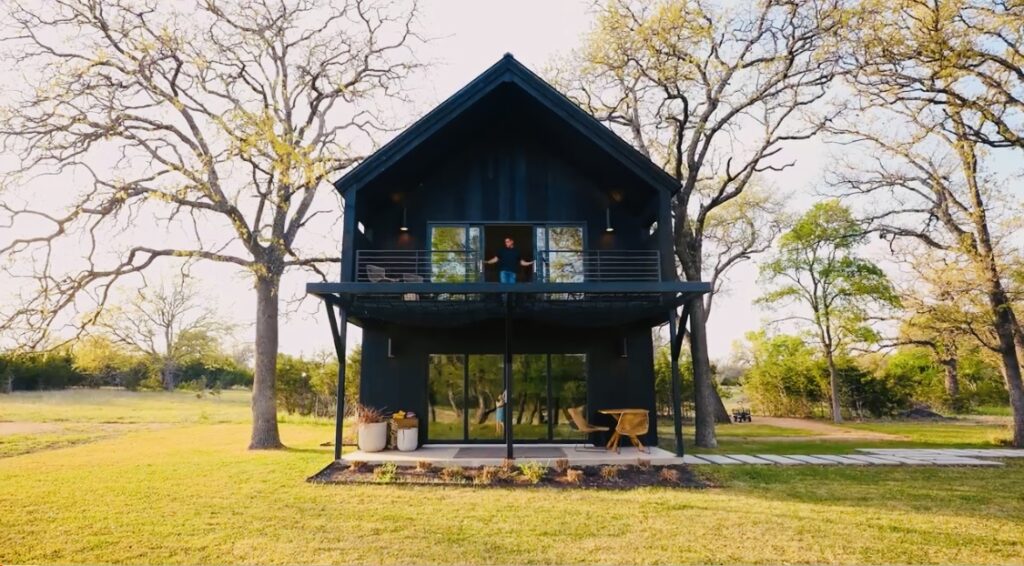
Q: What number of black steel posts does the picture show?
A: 3